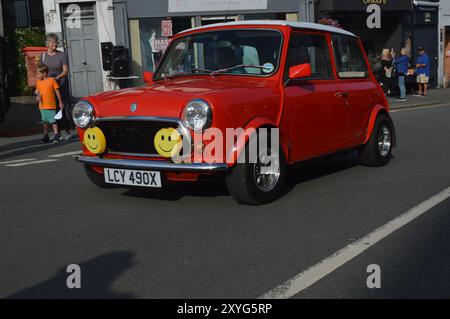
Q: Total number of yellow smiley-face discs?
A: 2